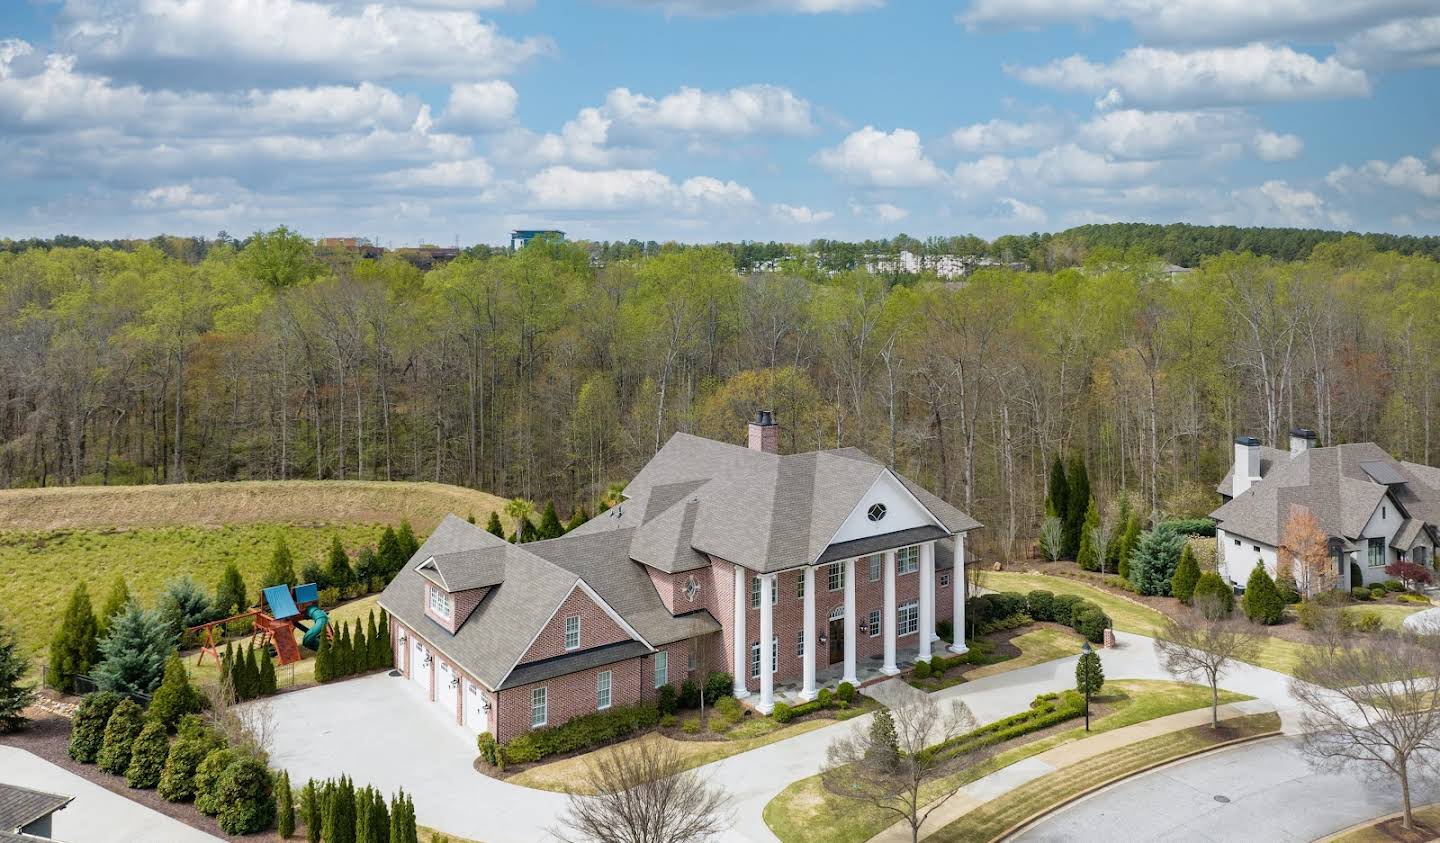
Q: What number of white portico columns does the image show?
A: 8